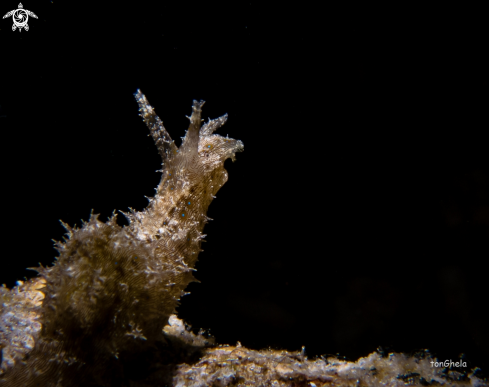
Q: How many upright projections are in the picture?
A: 3